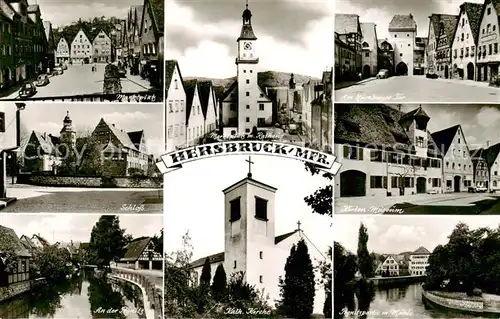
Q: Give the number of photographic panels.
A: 8